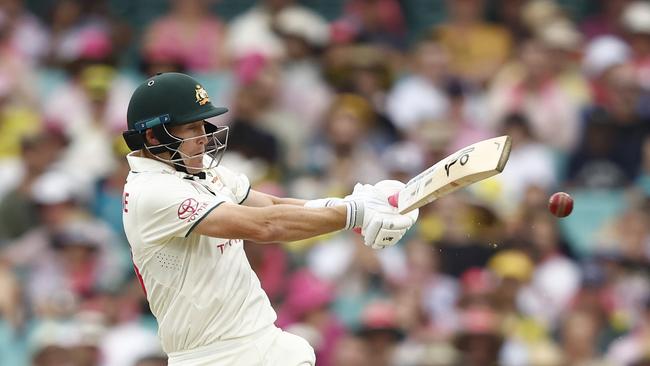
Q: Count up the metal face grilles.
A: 1